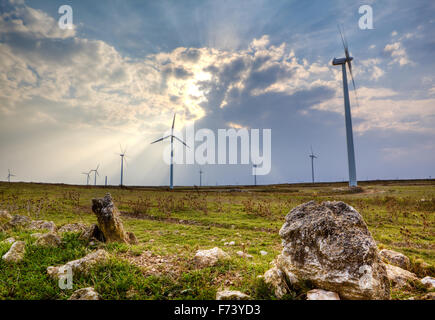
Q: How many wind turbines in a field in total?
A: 9